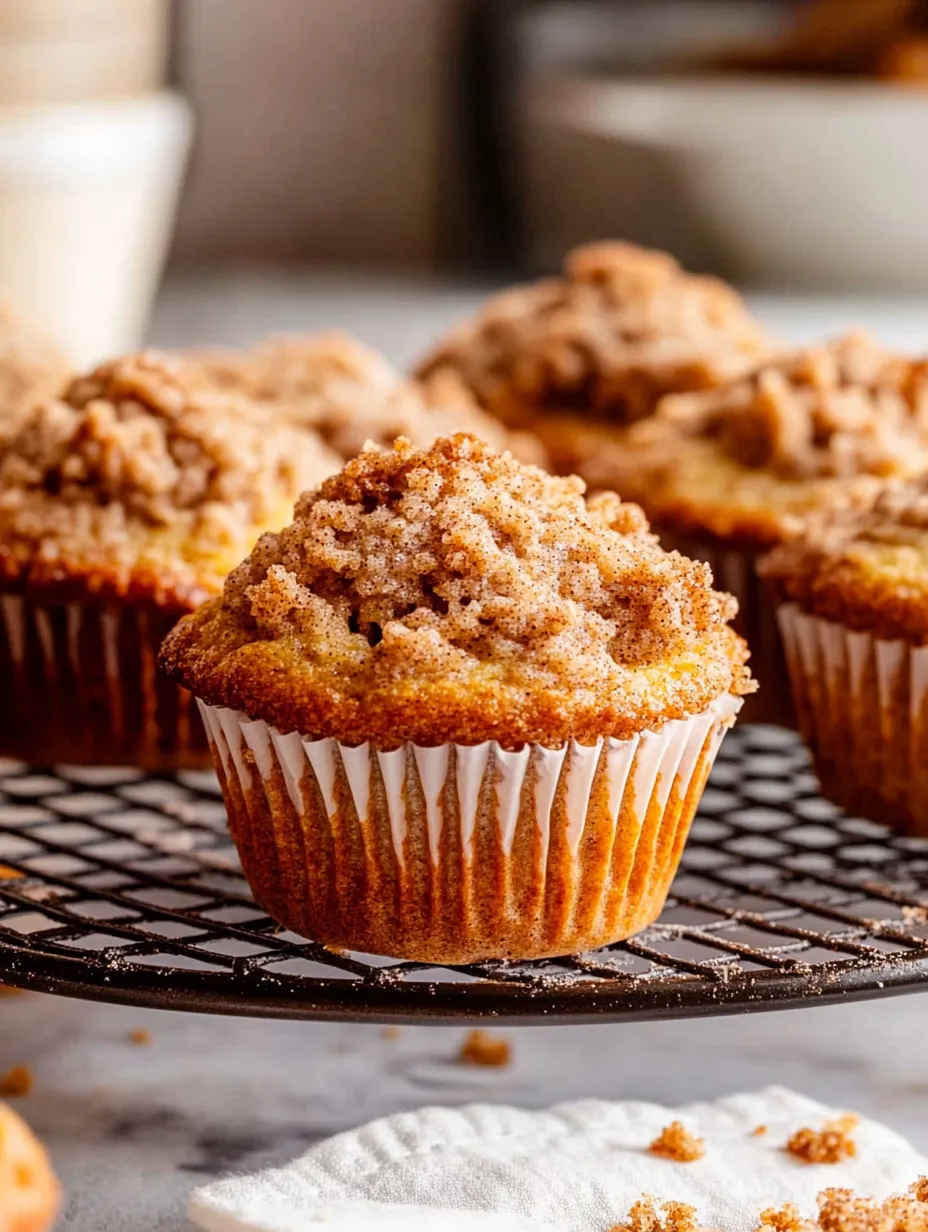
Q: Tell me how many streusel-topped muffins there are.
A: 7